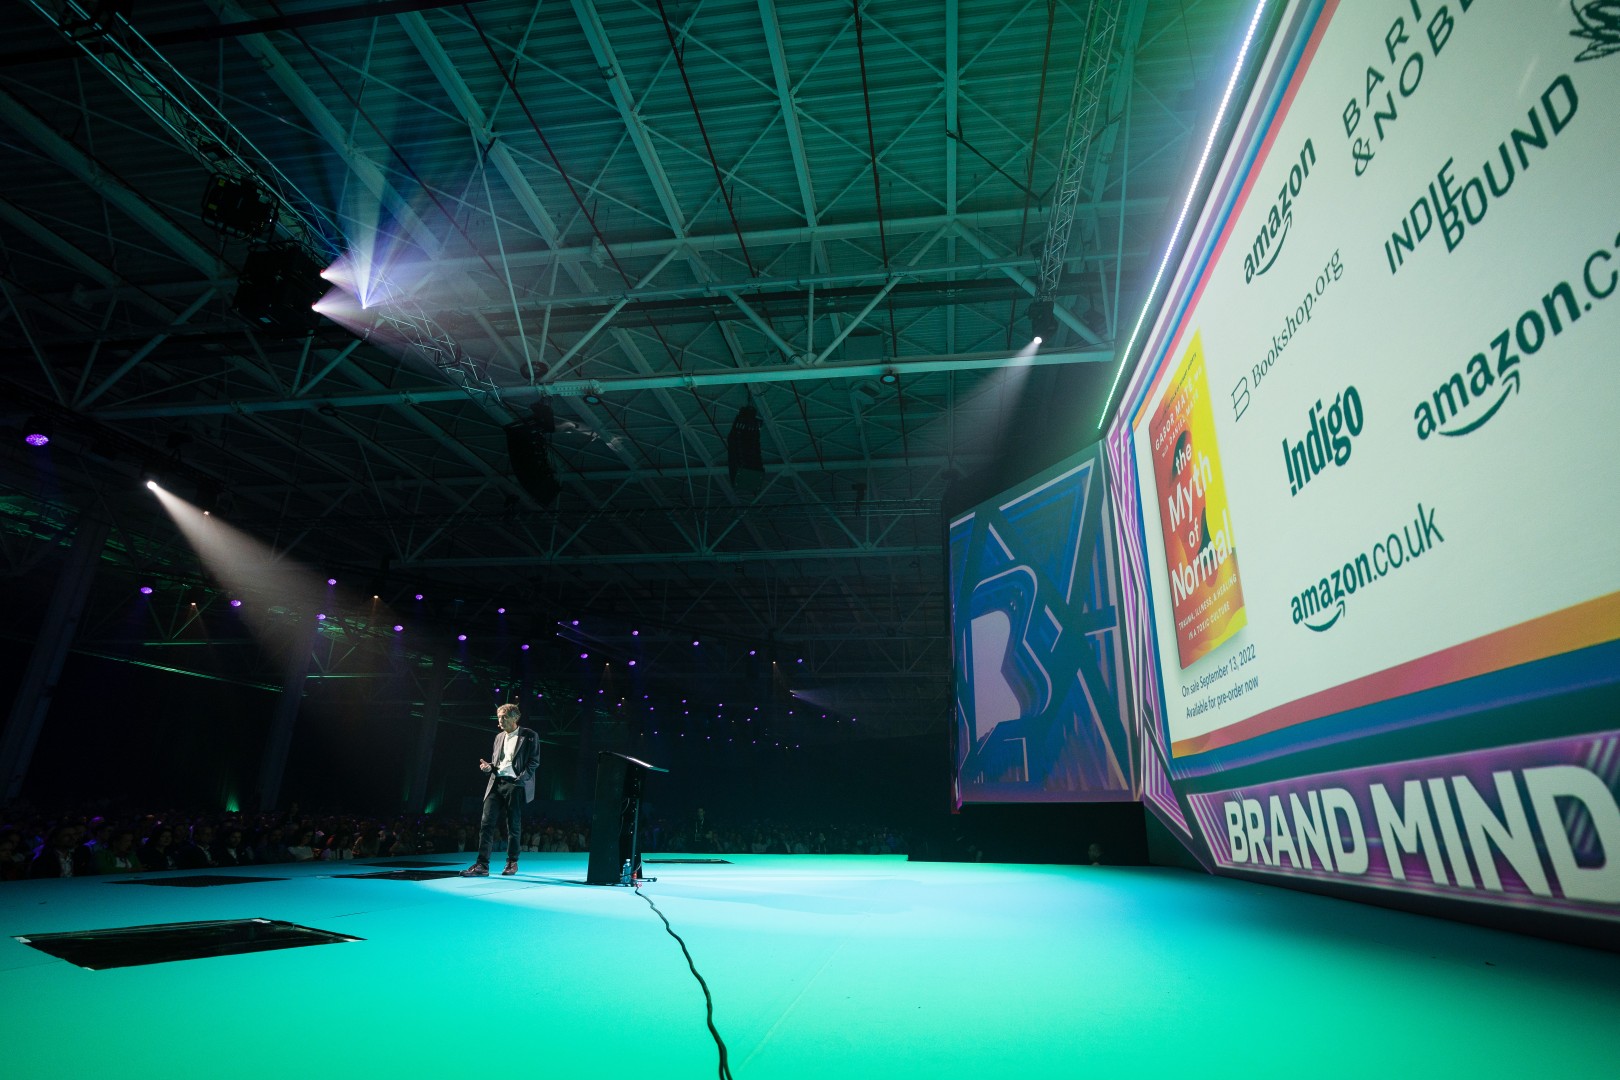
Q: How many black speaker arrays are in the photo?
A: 2